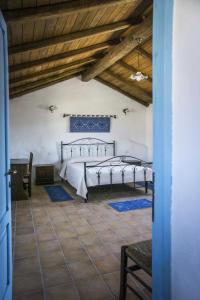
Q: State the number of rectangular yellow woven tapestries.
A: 0